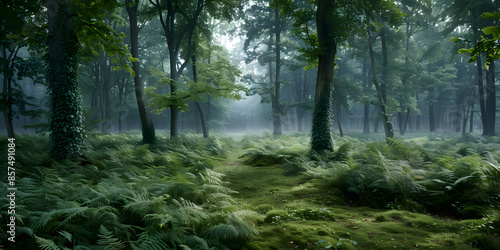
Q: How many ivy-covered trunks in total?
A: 2